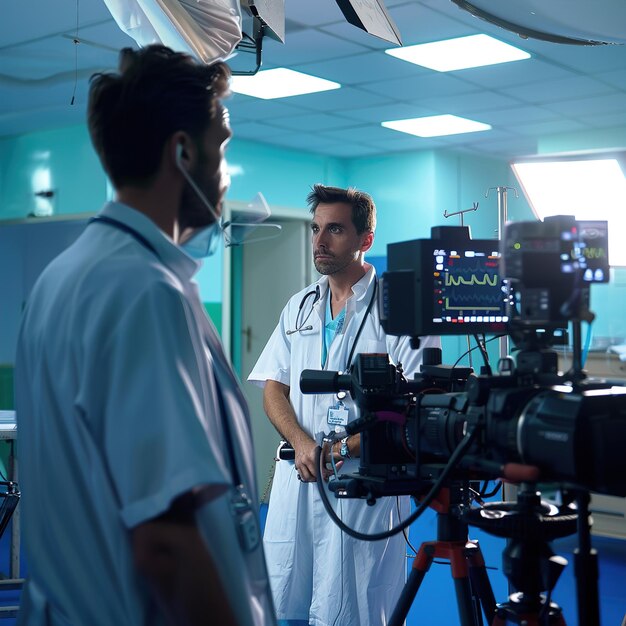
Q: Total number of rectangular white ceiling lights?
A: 3